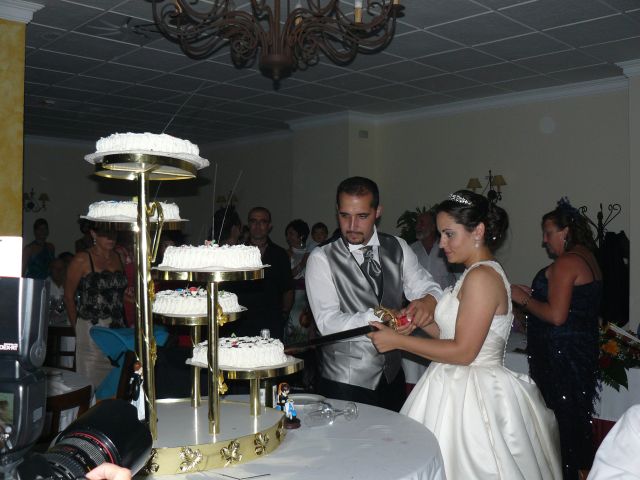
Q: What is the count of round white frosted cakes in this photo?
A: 5